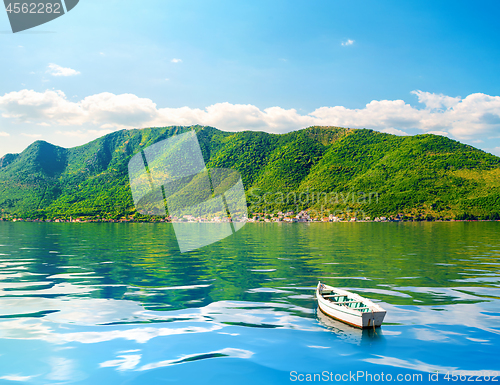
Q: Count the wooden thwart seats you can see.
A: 3